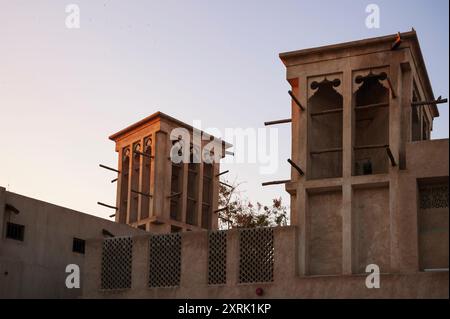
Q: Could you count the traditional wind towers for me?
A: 2